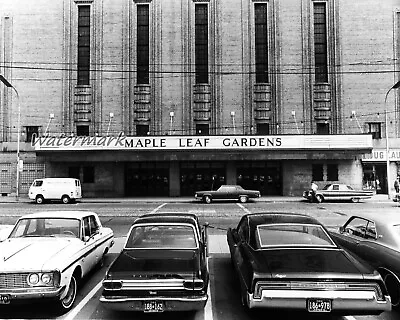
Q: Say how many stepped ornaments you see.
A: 5